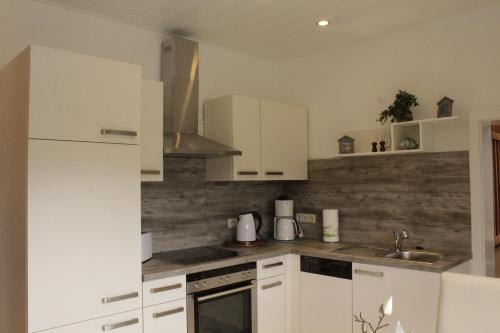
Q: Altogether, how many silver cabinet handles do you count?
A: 11